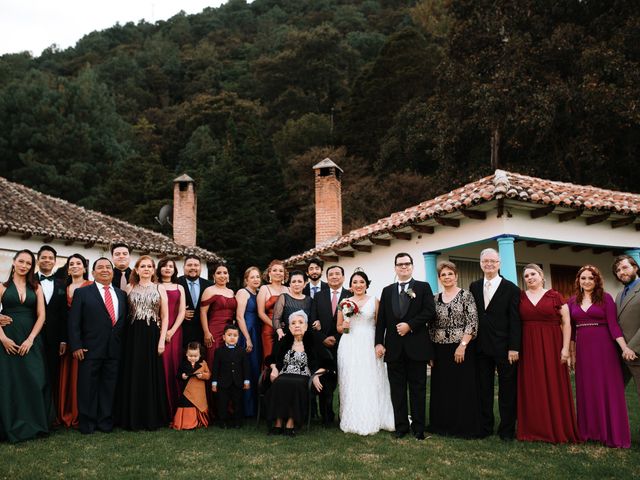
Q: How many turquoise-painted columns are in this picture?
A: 3